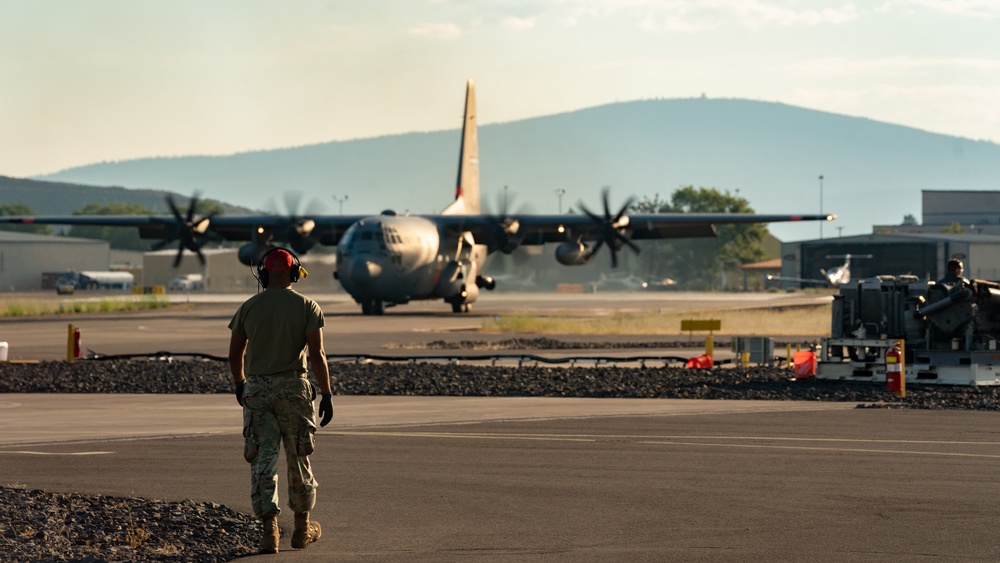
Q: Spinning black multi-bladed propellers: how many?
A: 4